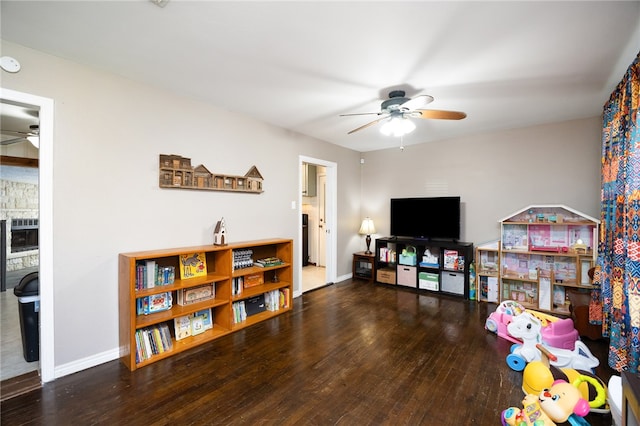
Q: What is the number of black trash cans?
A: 1